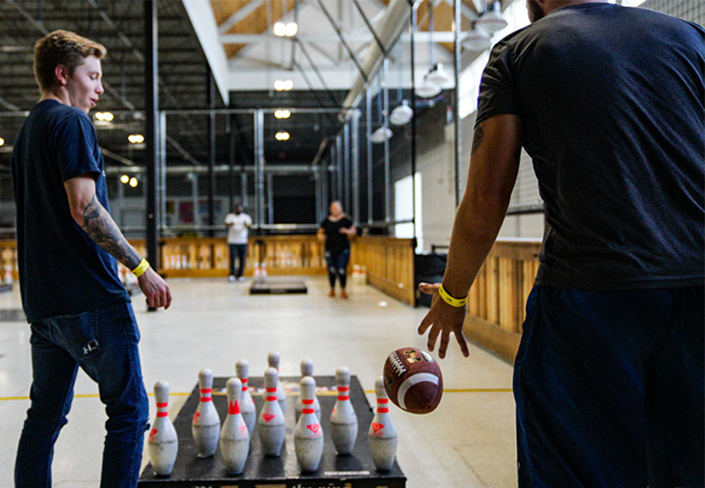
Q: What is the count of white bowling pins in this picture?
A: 10